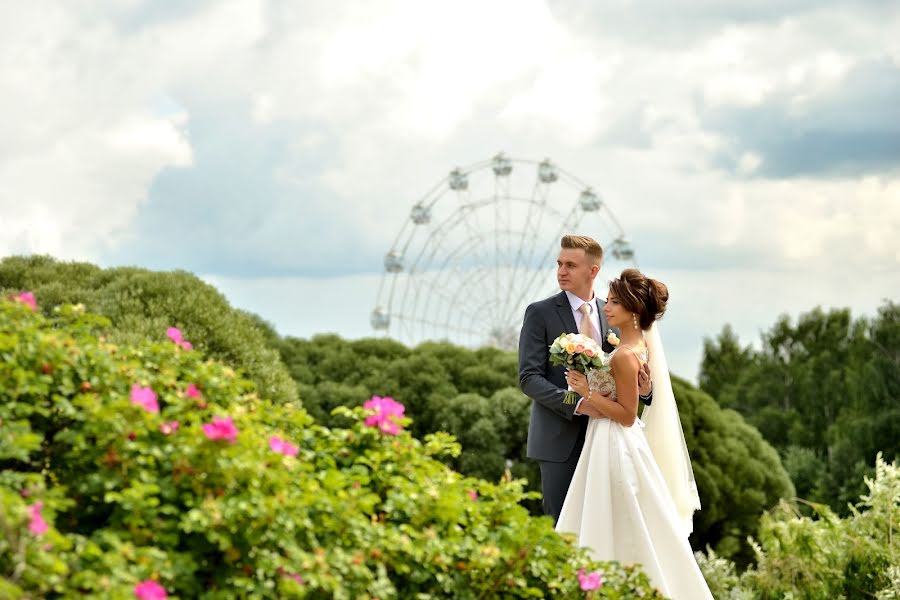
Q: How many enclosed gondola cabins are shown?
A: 8